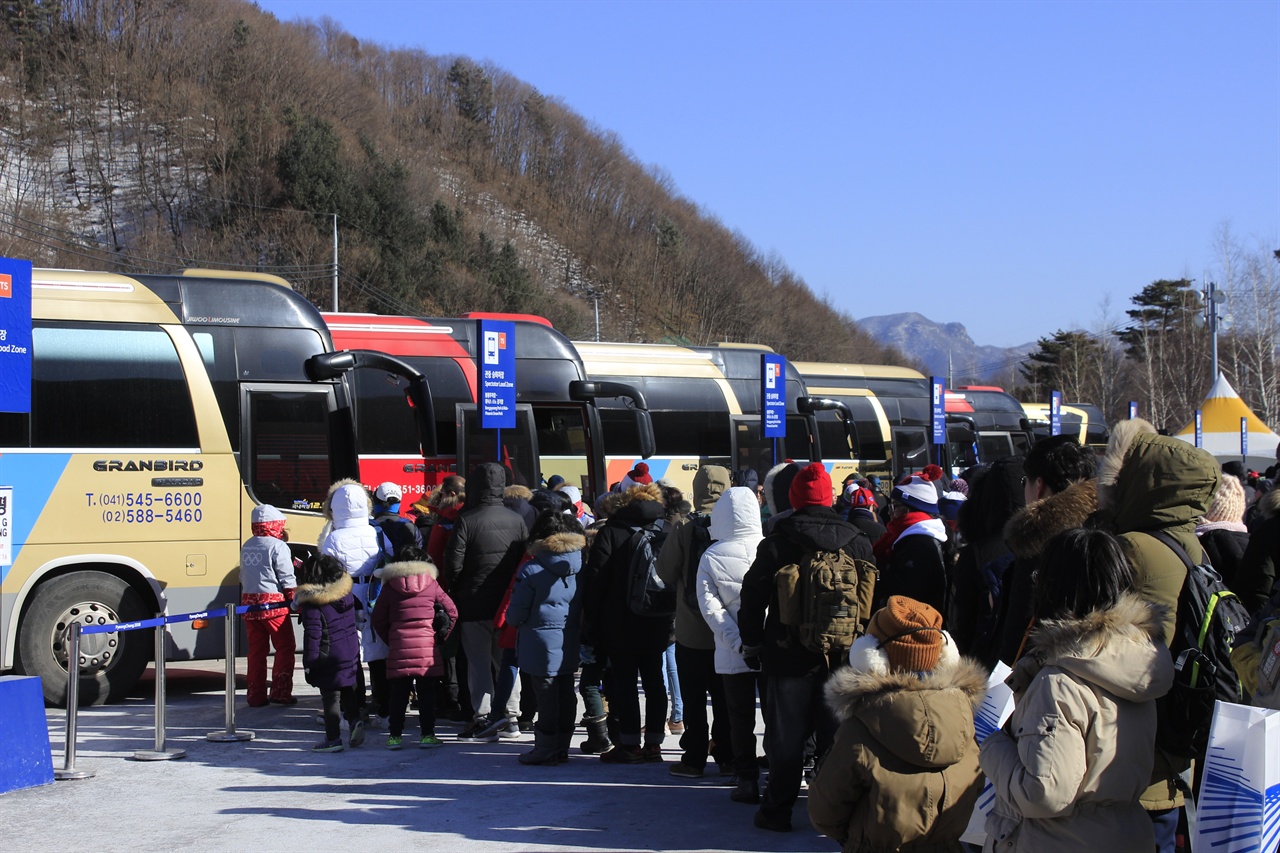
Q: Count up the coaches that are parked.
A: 6